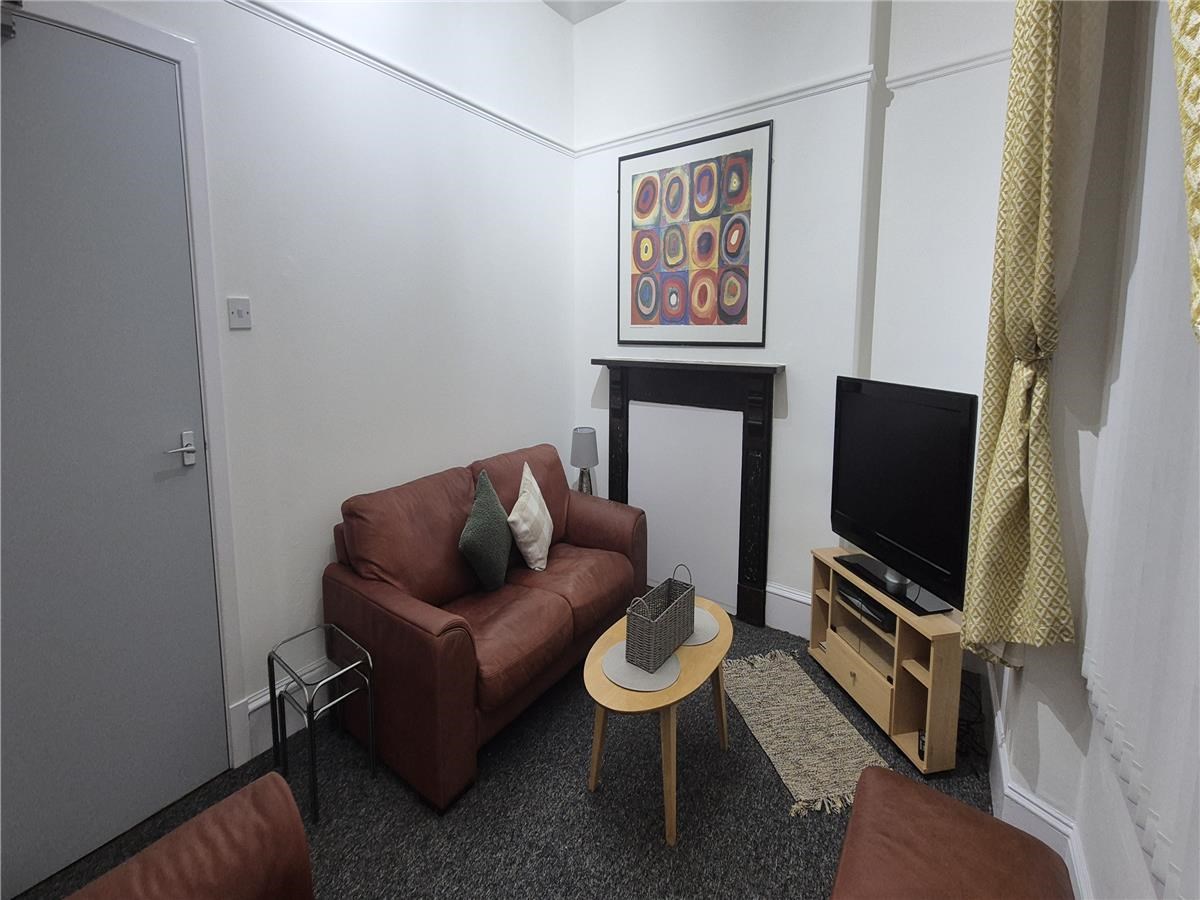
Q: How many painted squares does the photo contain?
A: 12